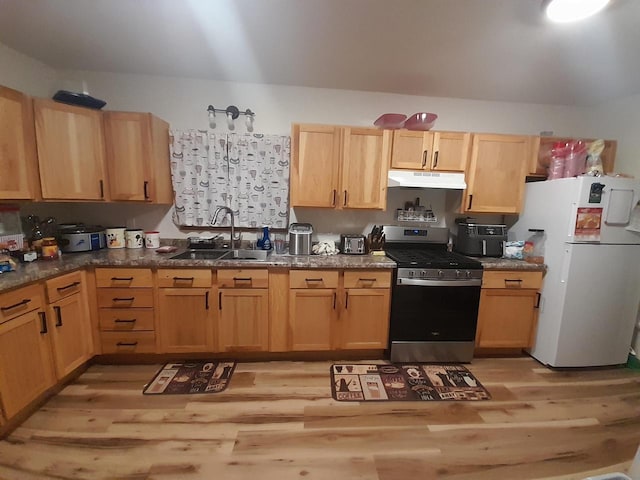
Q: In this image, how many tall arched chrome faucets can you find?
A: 1